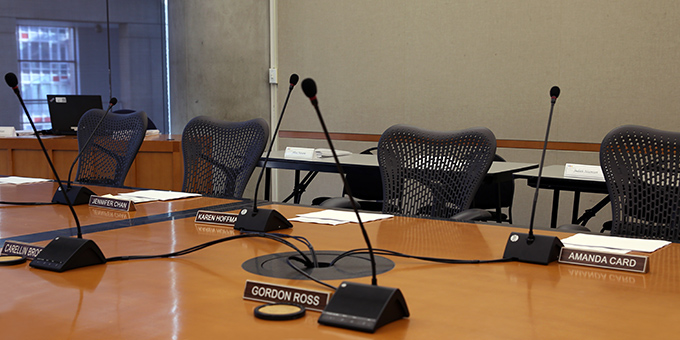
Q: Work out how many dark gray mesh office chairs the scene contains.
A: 4